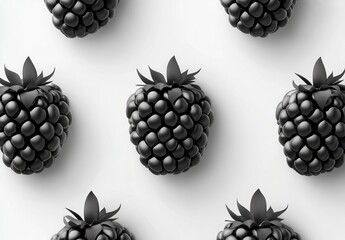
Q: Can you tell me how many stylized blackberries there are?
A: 7